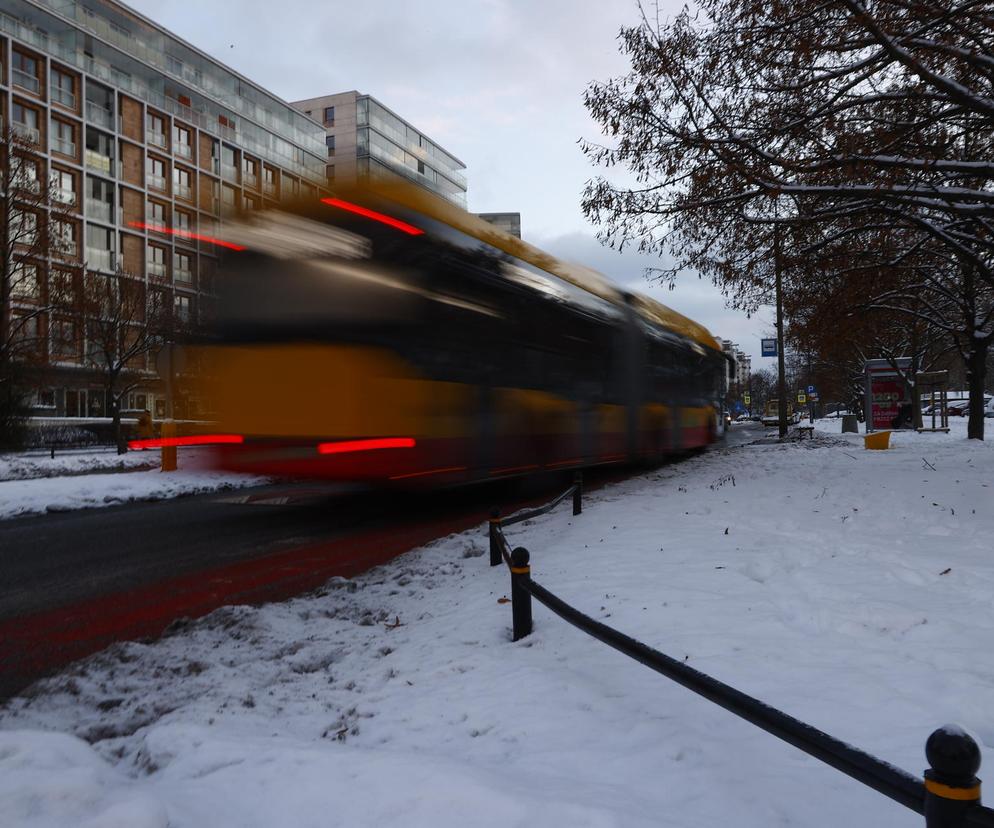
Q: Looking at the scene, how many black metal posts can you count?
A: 4